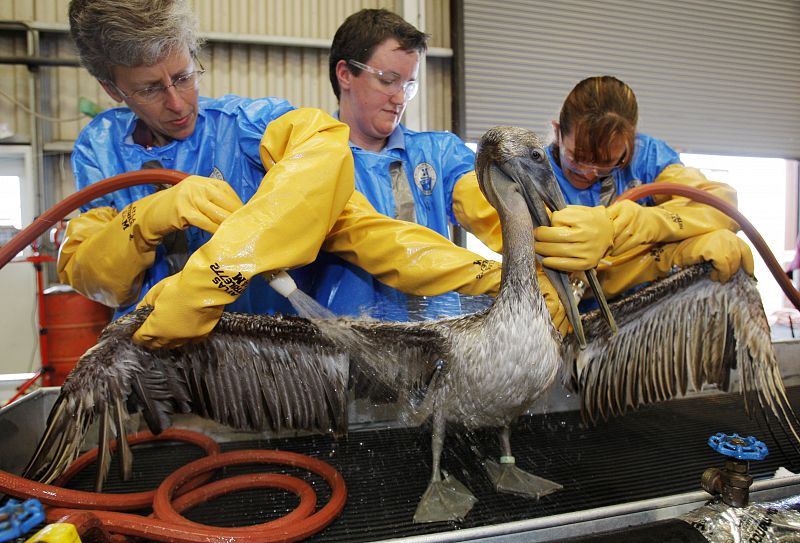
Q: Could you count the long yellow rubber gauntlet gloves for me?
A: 6